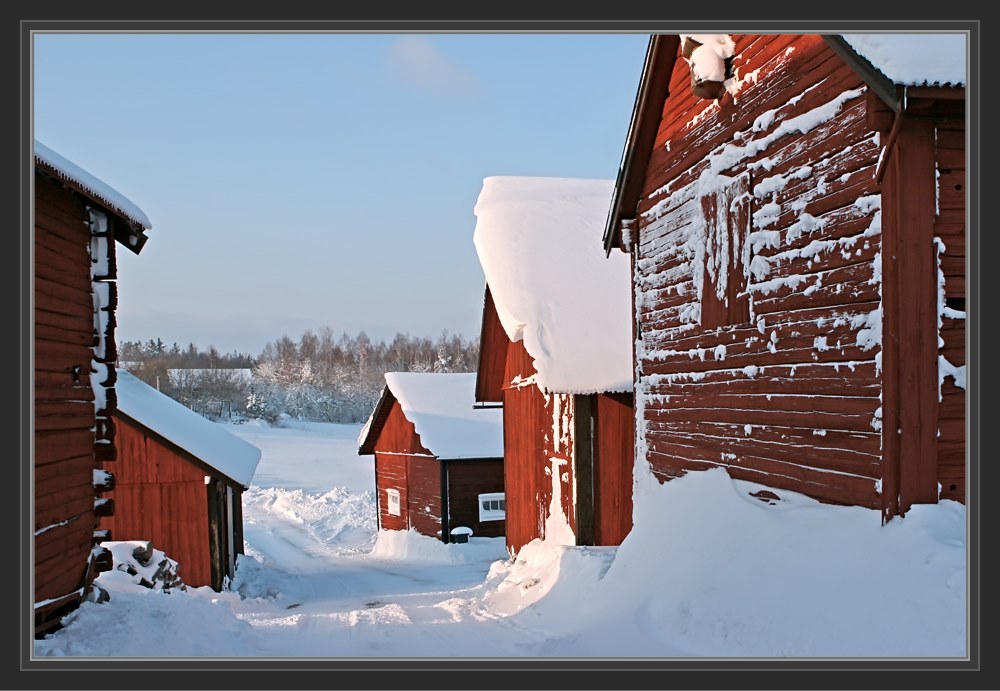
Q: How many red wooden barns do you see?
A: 5